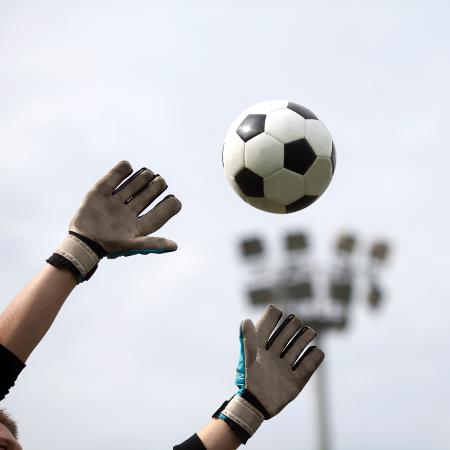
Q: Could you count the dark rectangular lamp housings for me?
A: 8